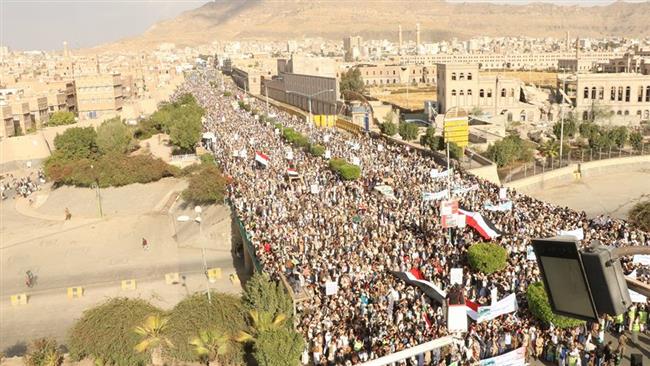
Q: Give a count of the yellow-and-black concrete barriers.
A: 6